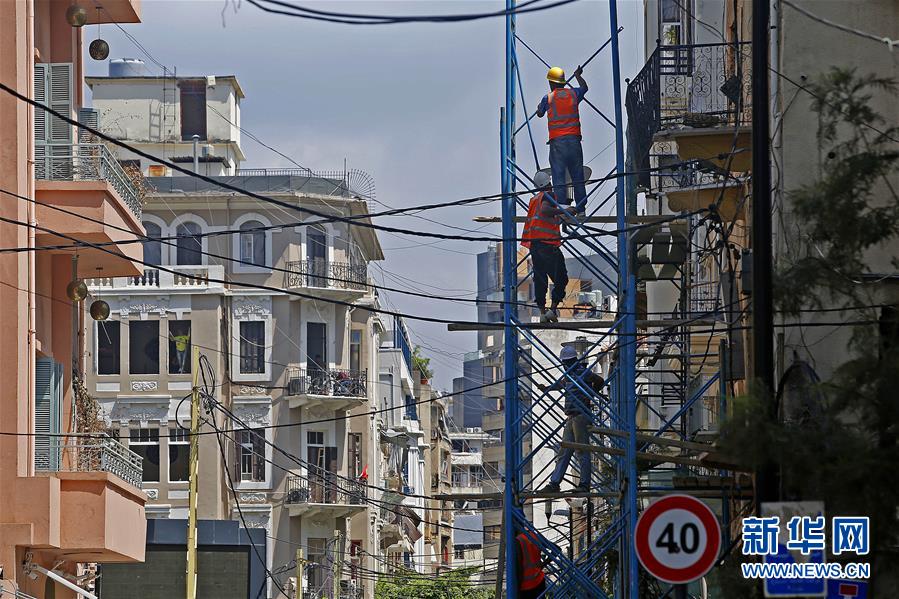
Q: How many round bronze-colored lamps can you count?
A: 4